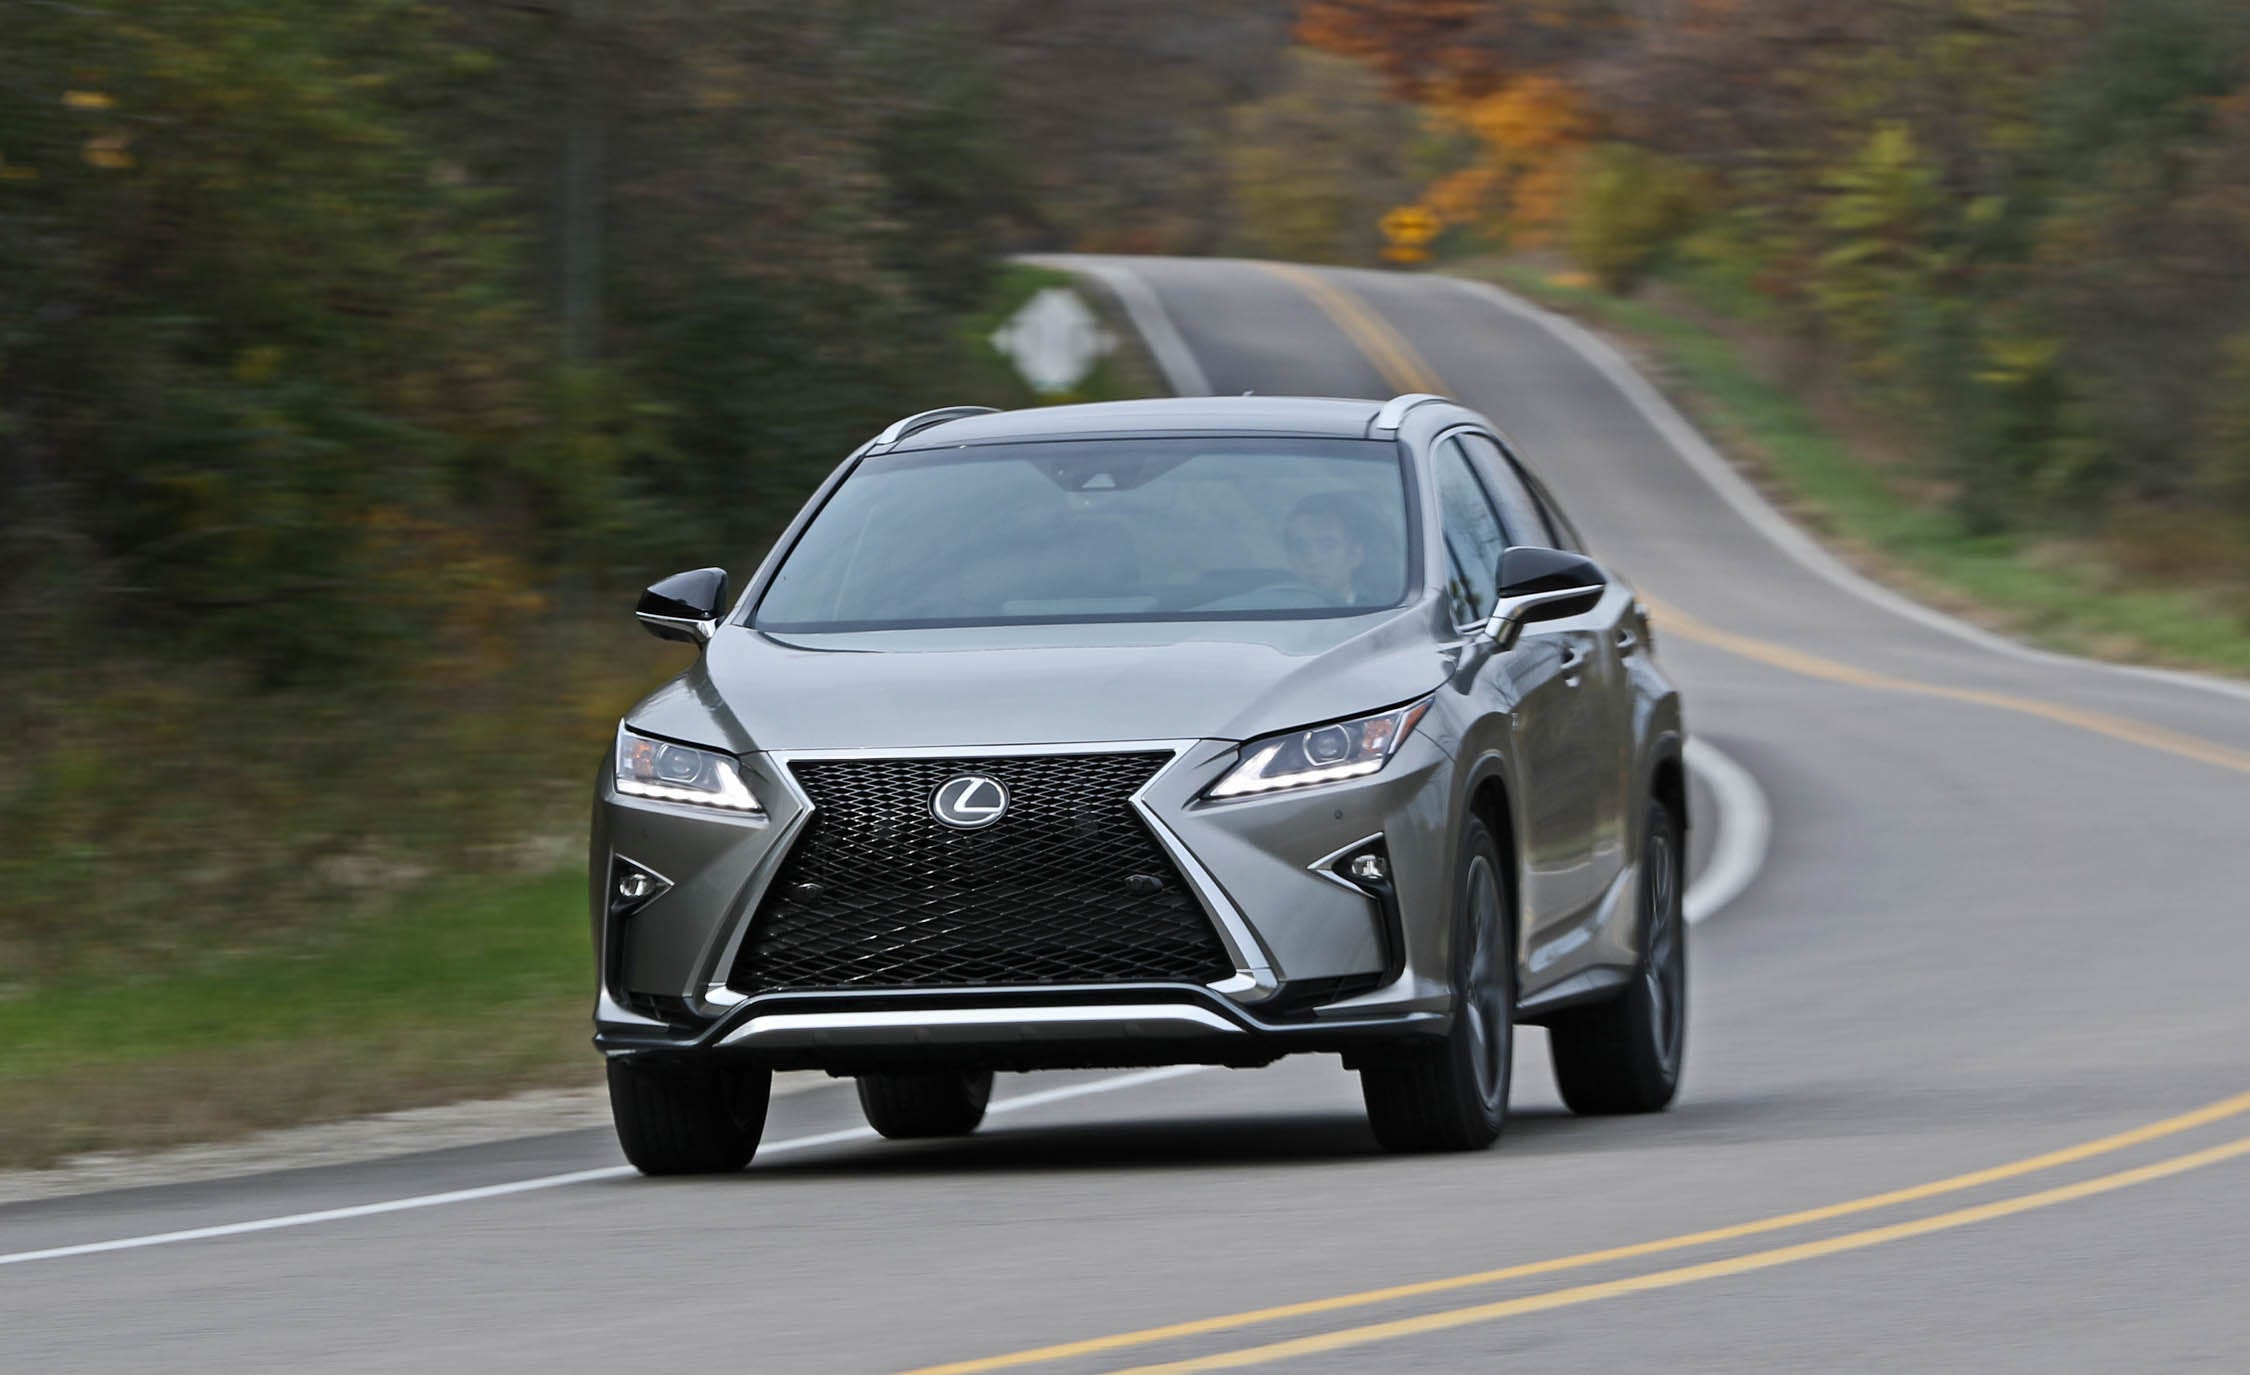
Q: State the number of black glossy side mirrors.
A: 2